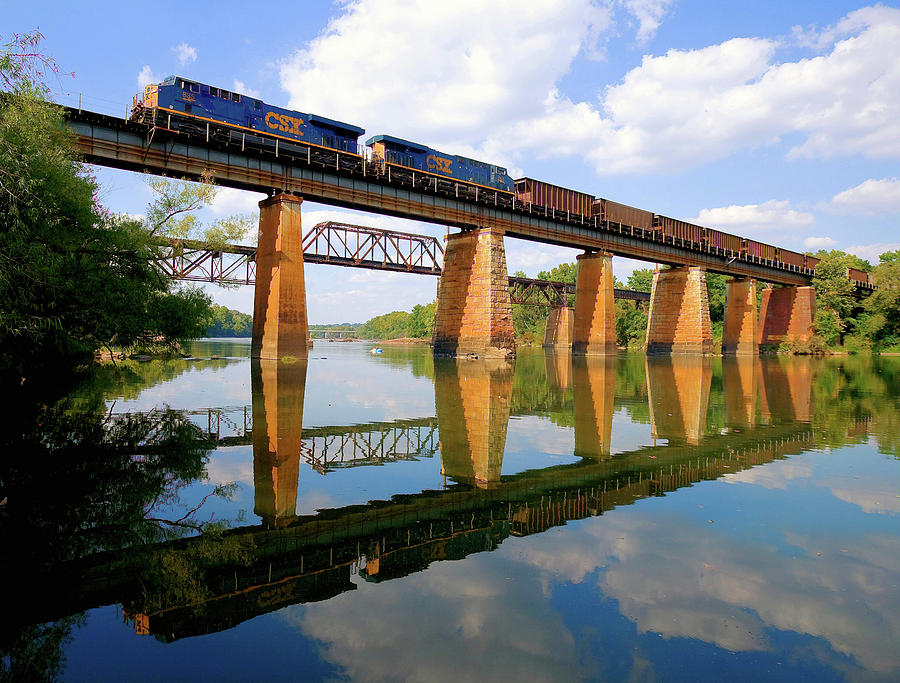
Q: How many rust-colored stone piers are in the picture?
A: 7